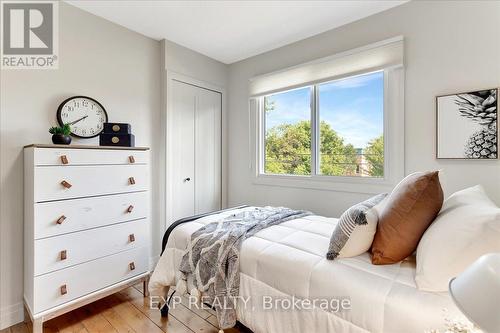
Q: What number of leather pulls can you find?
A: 10